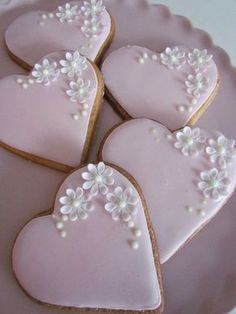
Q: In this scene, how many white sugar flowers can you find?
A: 15